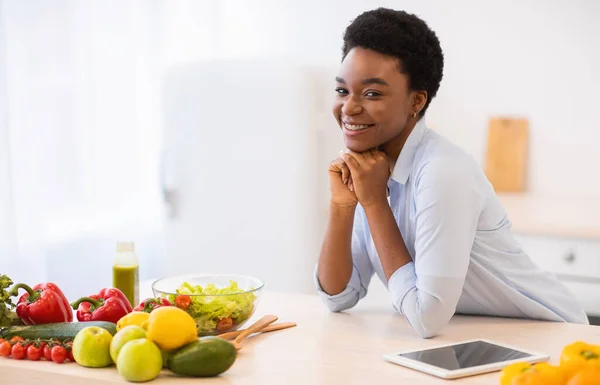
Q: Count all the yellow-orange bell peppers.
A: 2